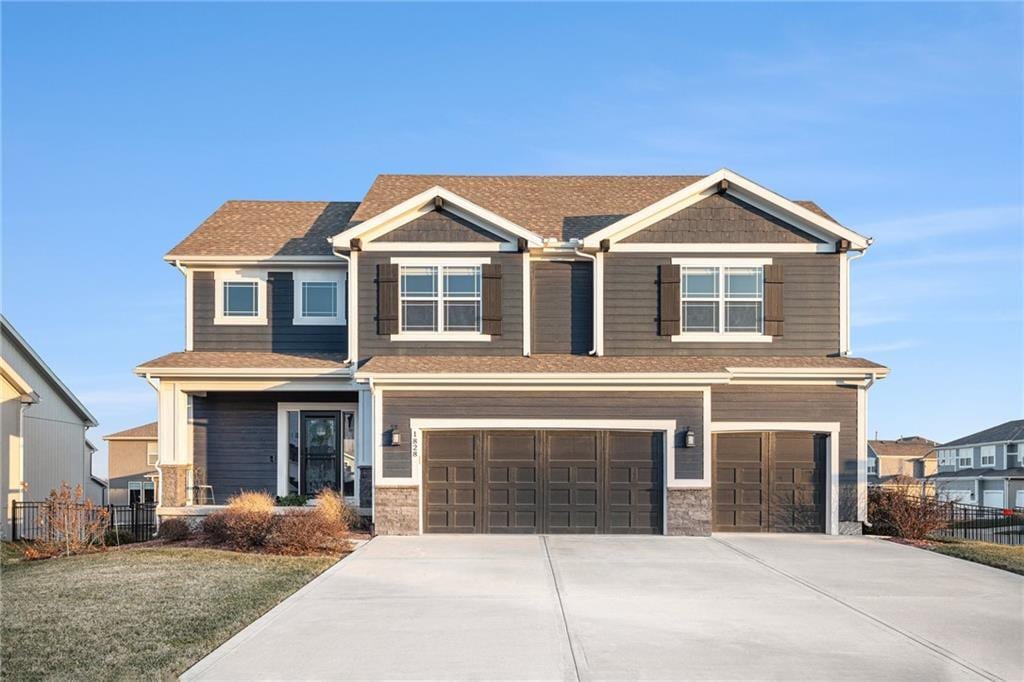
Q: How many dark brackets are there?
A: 6